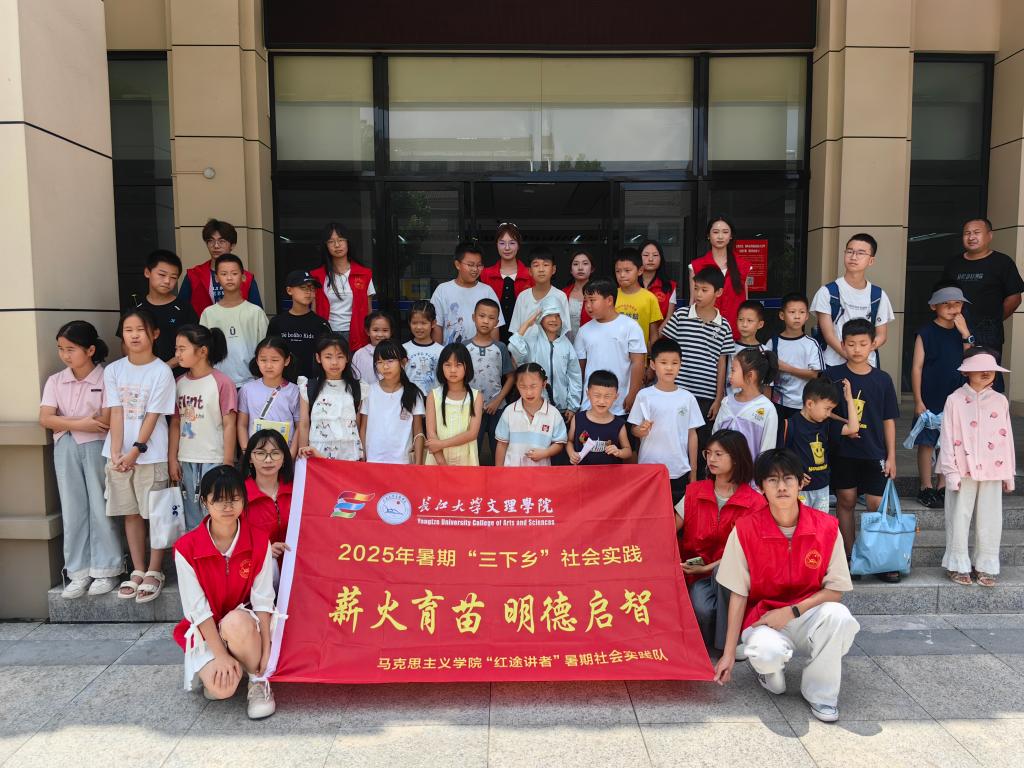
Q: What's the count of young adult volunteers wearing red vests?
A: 10